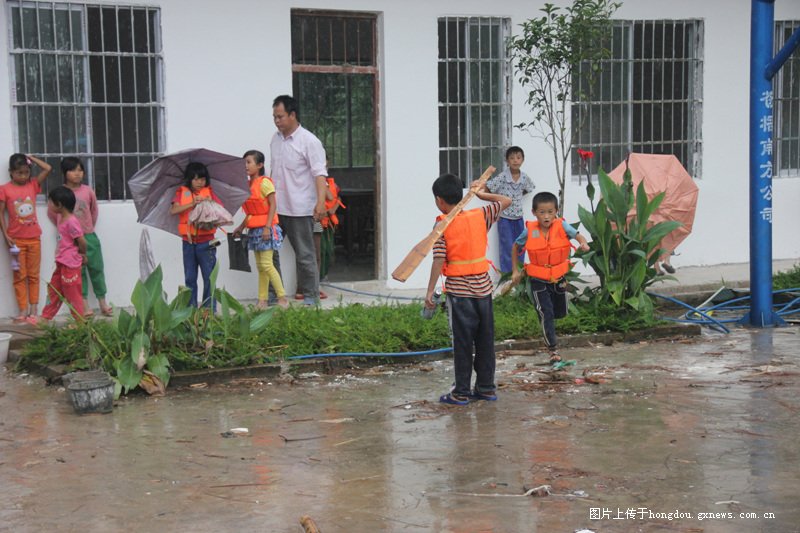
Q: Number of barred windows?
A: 4